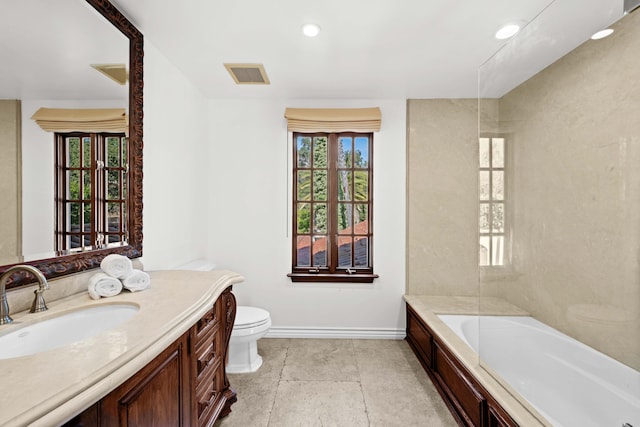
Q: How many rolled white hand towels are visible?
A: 3